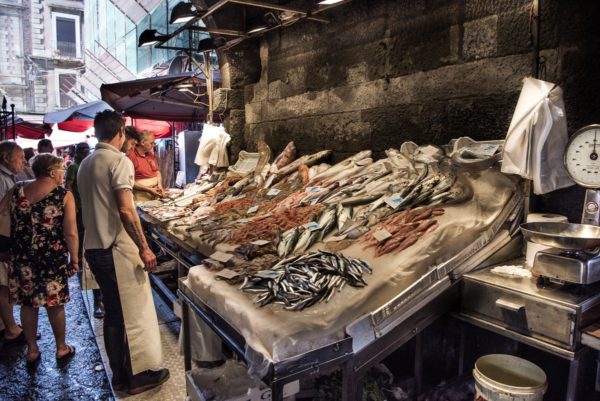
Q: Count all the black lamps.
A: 3